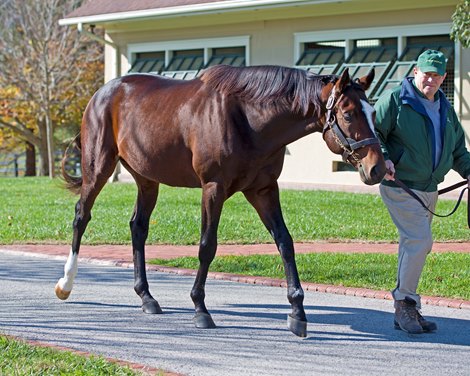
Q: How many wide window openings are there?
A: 2